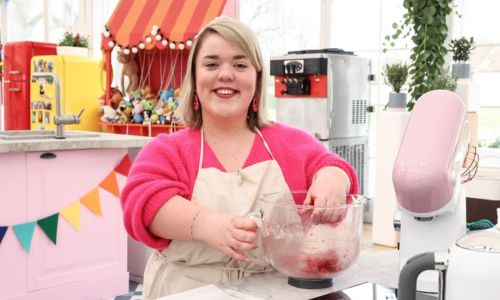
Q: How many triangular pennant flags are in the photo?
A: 7